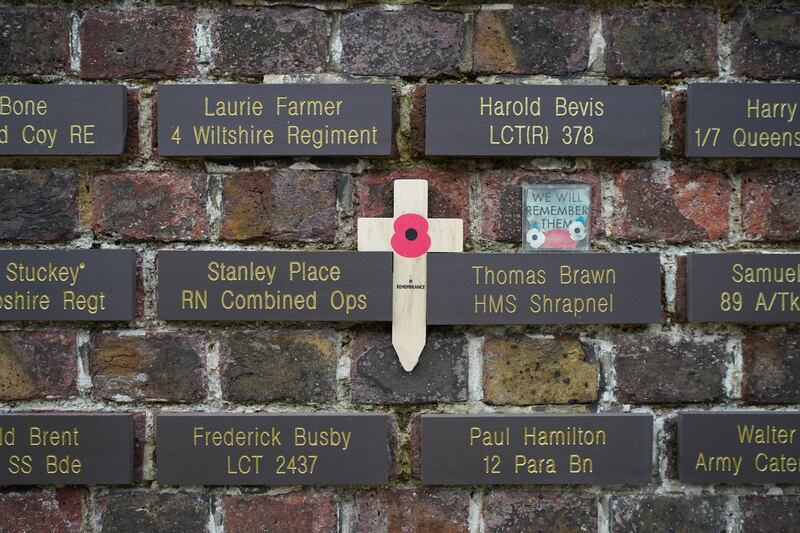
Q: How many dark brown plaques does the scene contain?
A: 12